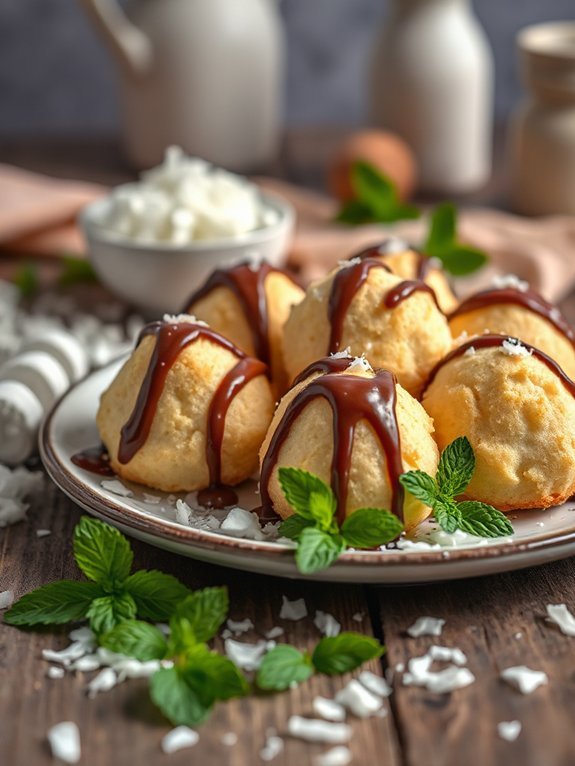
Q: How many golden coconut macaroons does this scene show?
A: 7